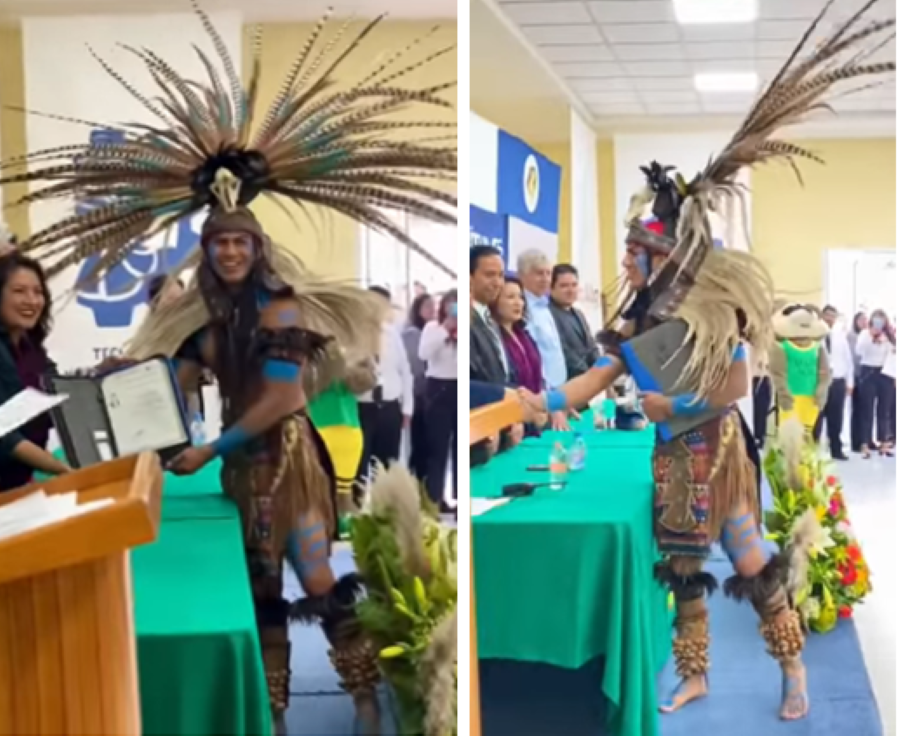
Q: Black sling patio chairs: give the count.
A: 0